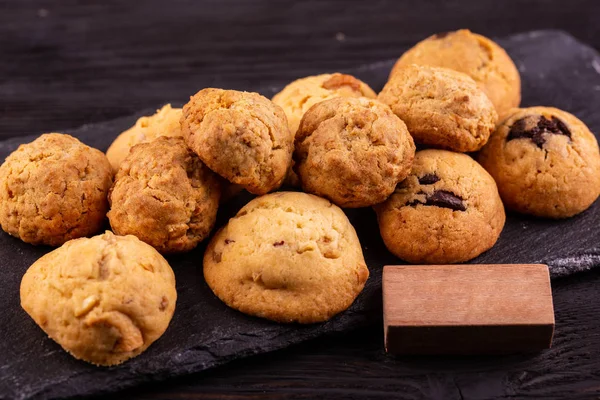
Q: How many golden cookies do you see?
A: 12